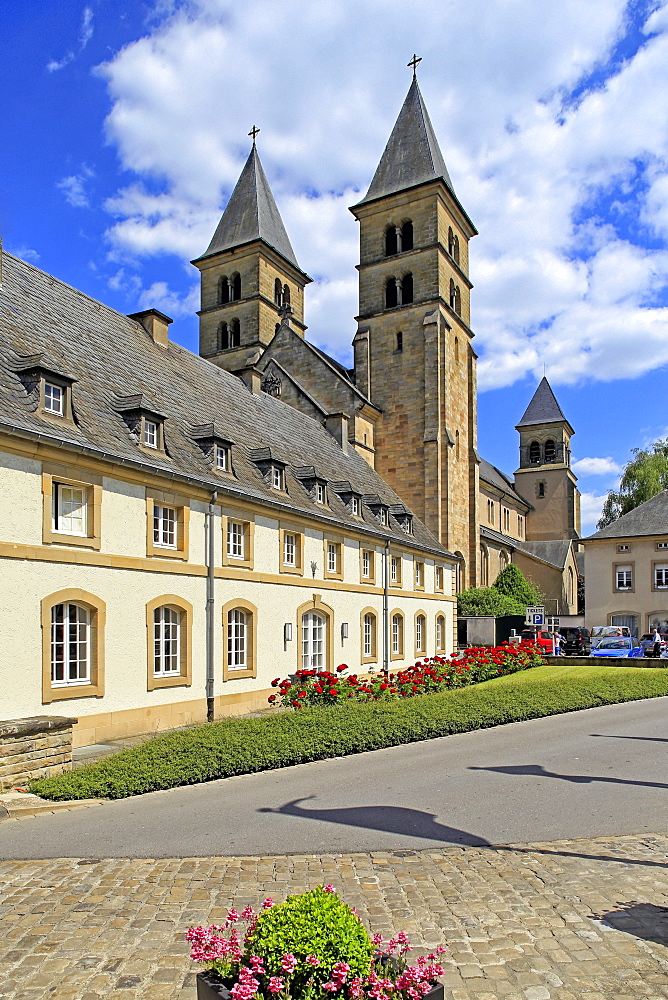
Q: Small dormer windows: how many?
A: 8